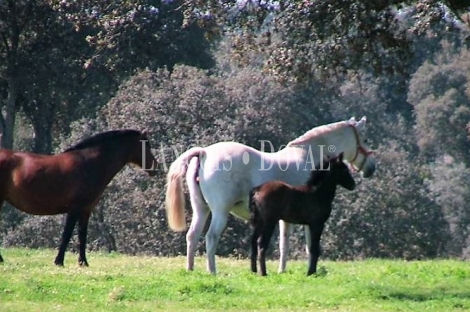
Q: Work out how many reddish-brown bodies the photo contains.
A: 1